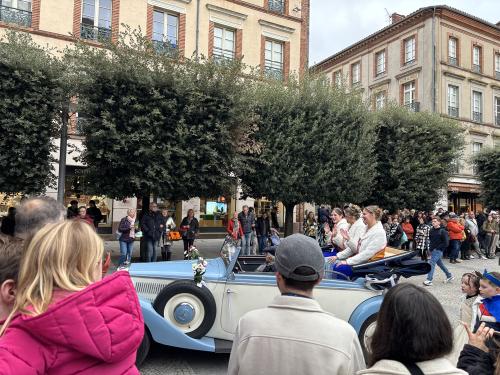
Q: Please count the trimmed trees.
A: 5